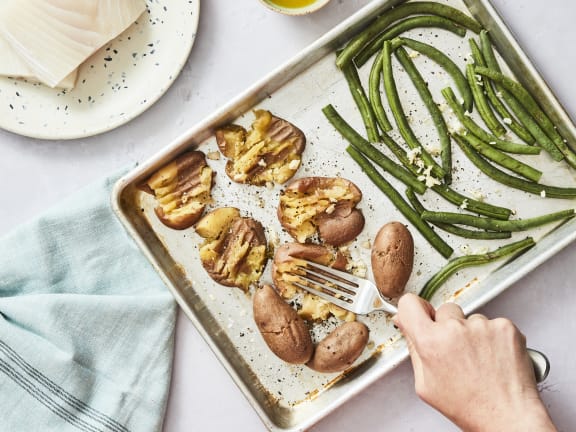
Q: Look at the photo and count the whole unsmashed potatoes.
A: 3